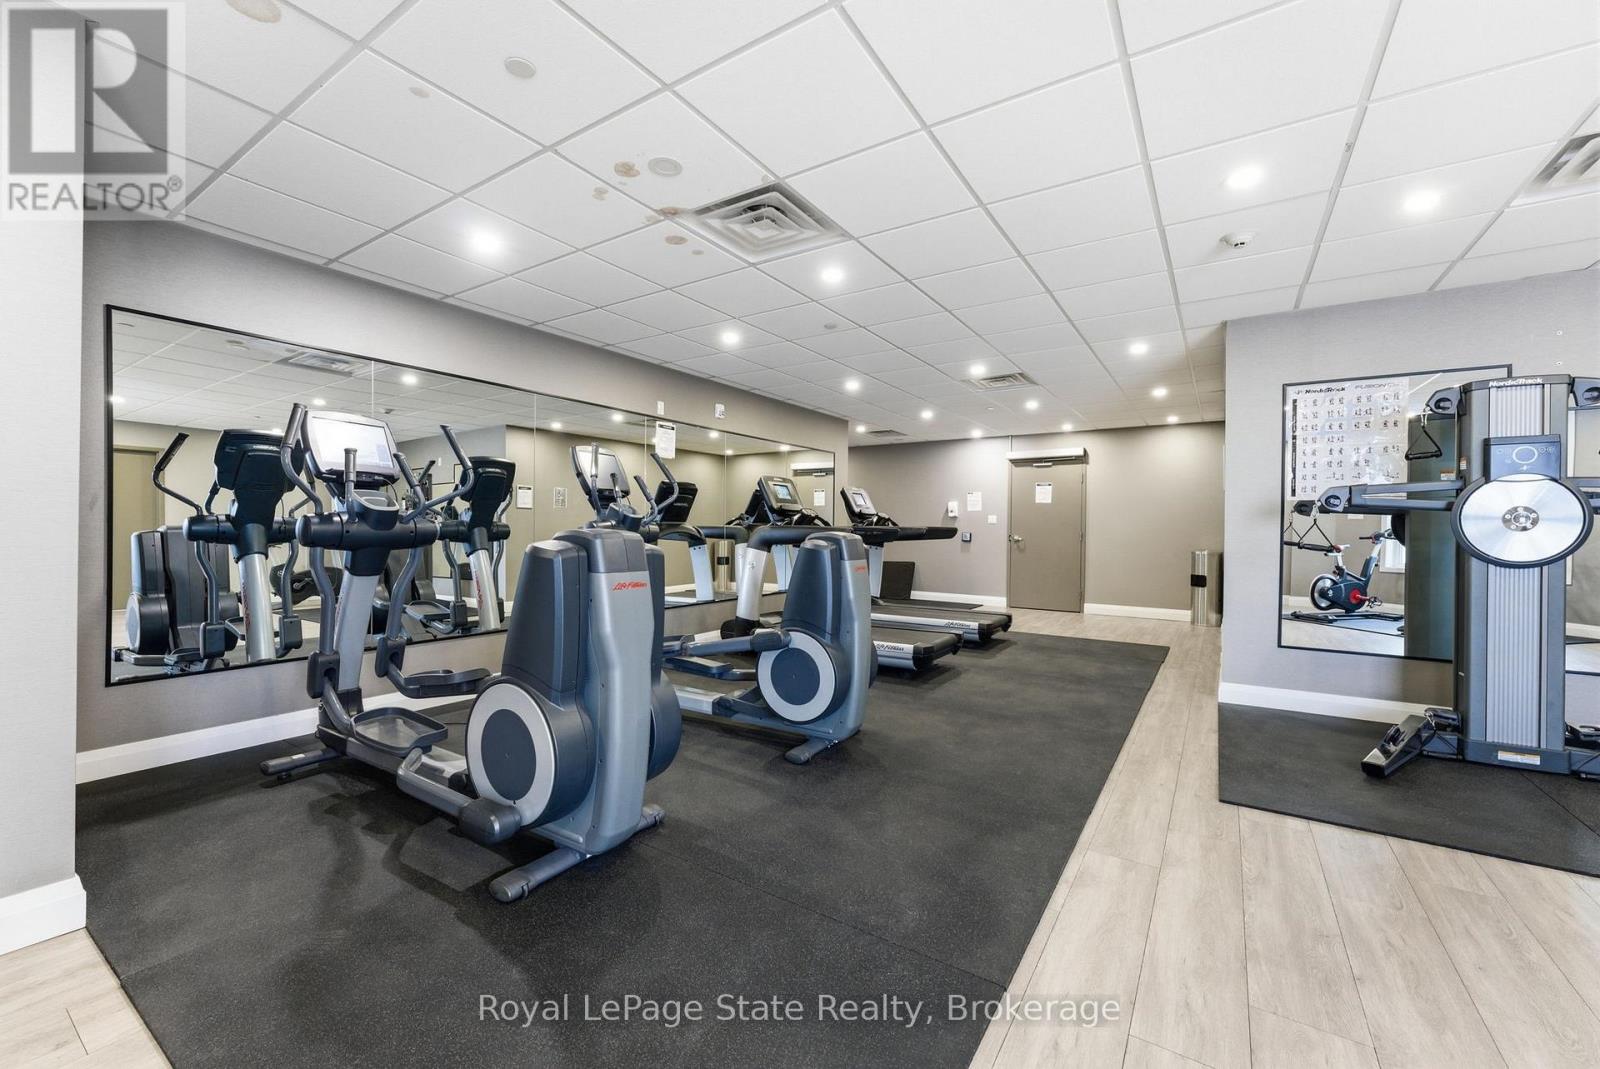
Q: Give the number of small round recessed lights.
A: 15